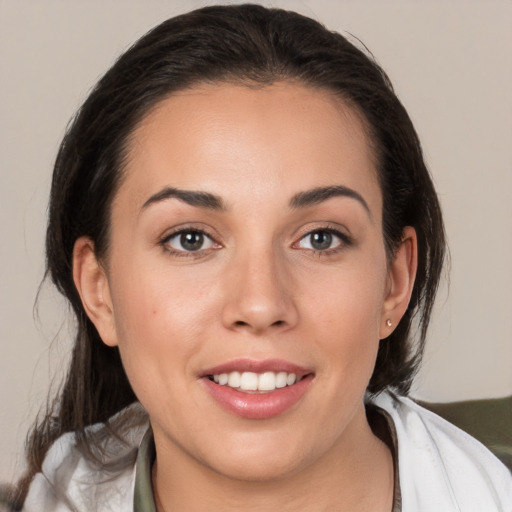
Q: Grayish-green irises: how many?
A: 2